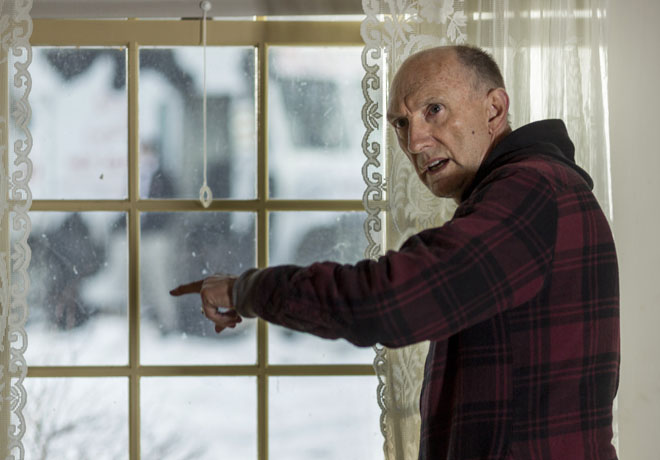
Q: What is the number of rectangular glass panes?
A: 9